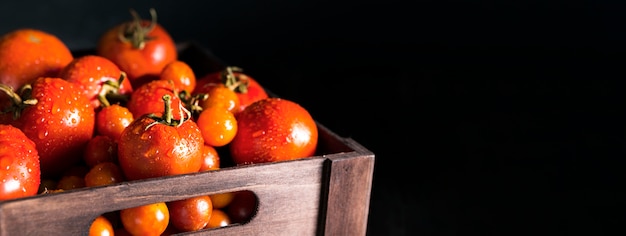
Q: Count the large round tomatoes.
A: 9